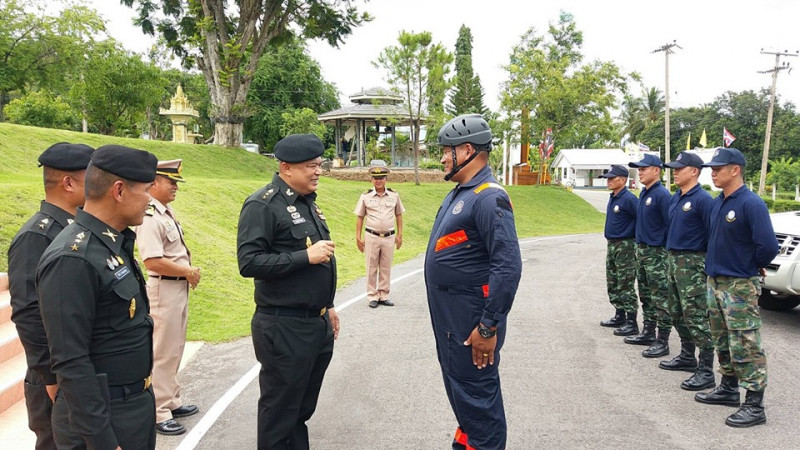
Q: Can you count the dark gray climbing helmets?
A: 1